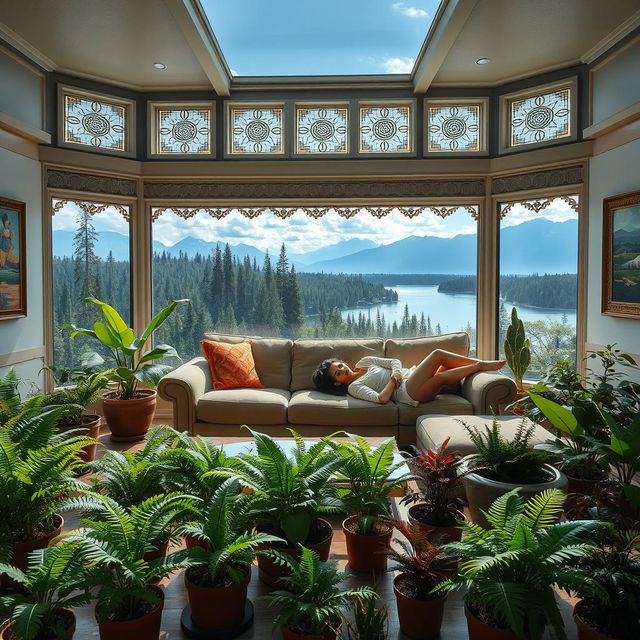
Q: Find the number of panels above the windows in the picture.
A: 7